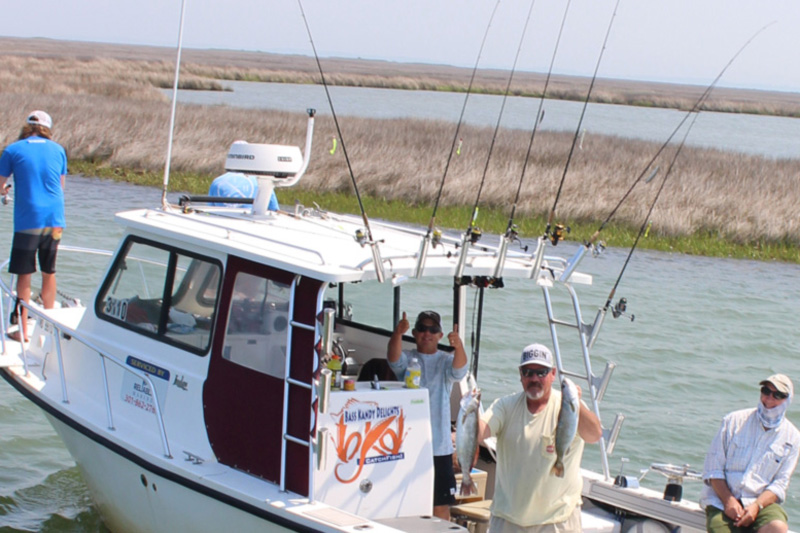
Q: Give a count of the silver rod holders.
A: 12